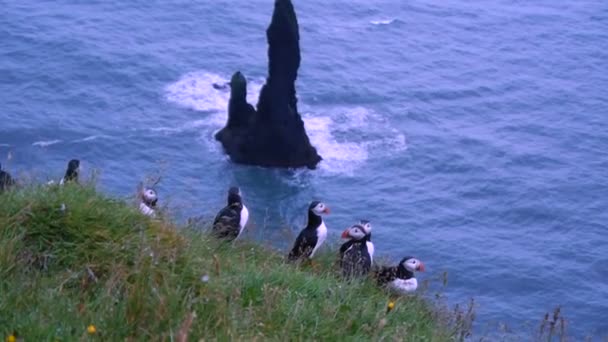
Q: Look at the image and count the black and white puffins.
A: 8